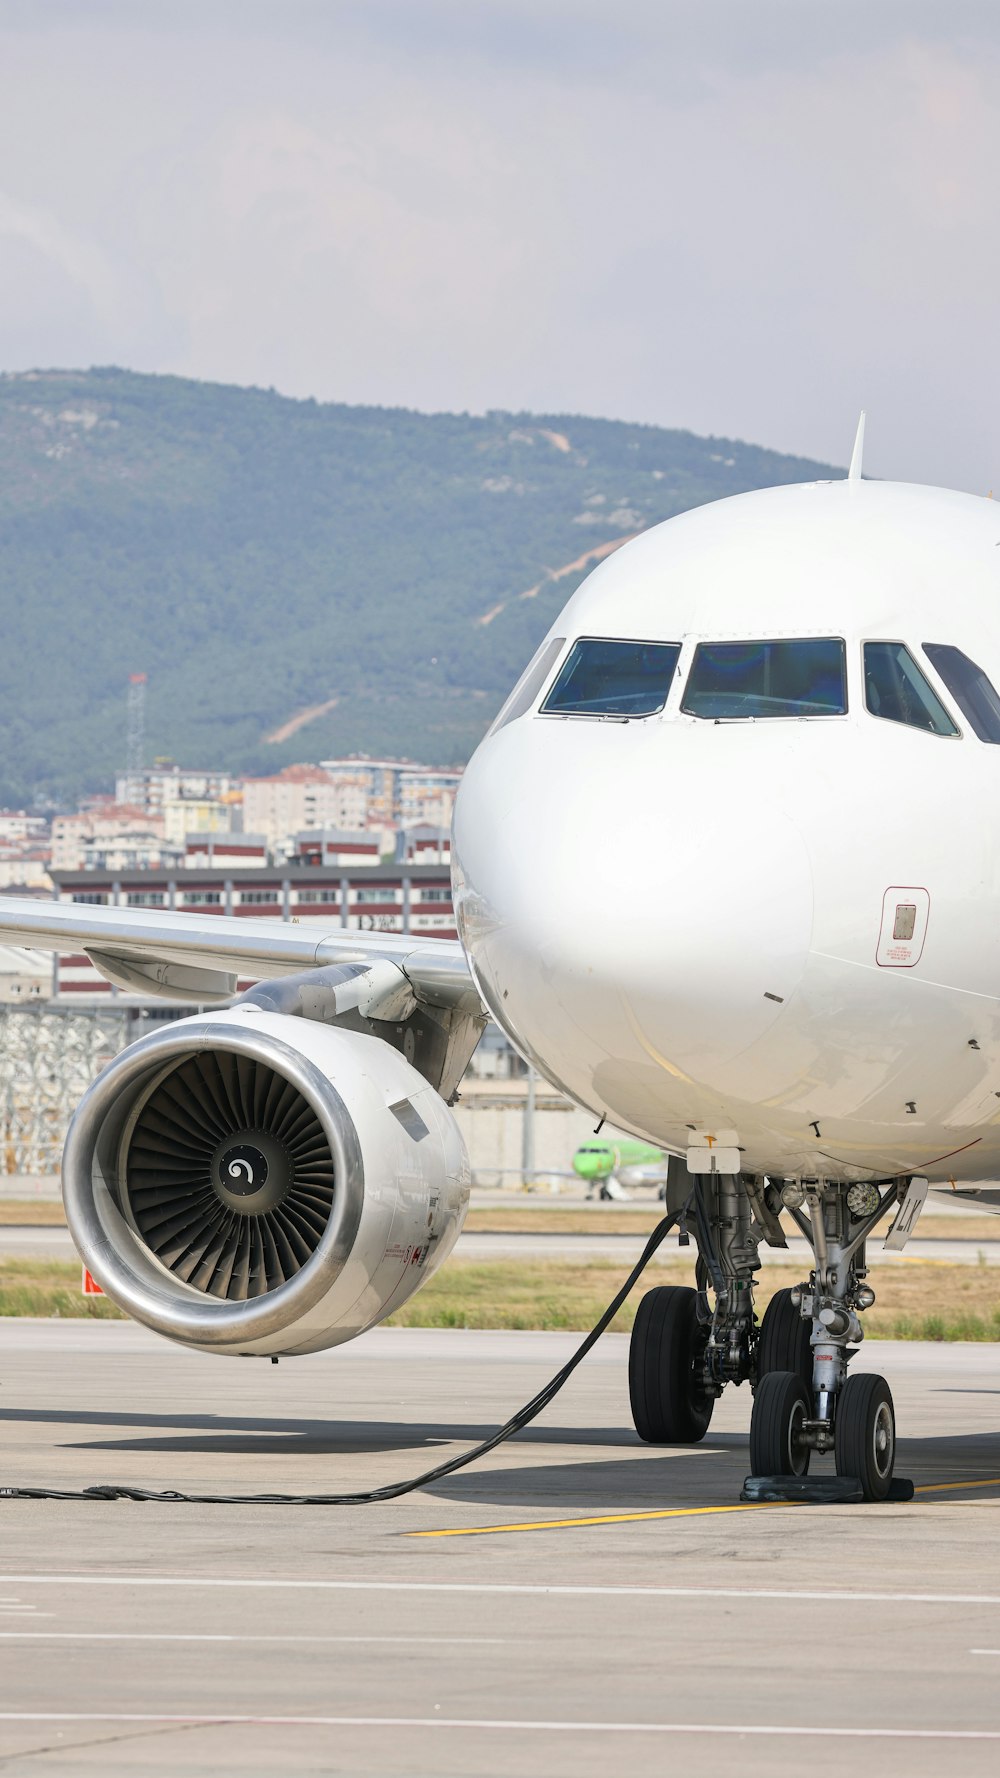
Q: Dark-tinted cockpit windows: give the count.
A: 4